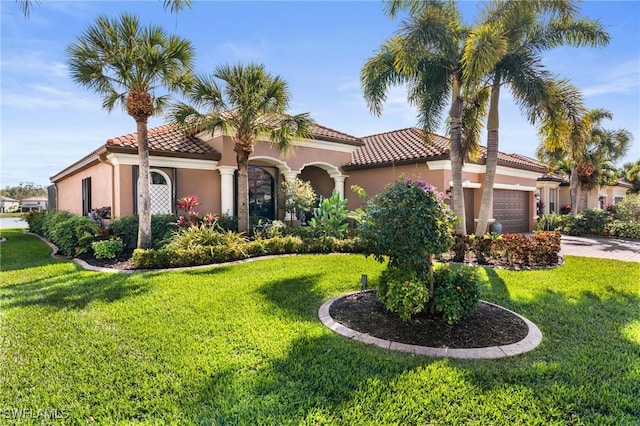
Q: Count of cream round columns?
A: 3